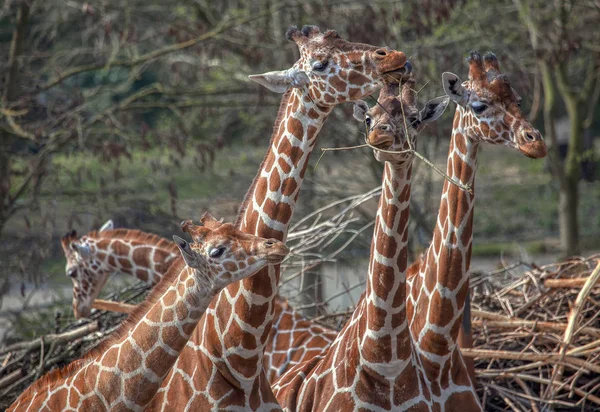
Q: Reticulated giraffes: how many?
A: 5